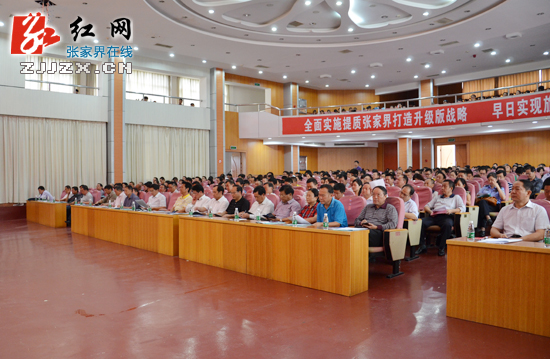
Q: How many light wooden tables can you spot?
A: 4